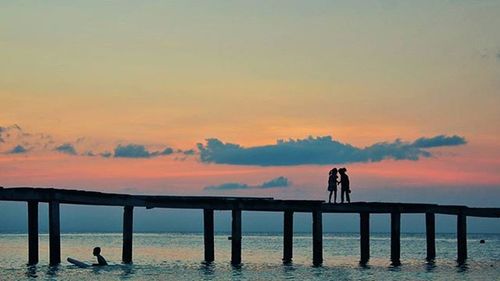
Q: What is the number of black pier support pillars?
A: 11